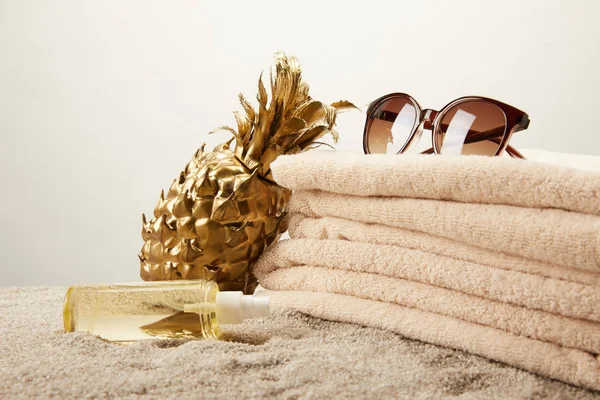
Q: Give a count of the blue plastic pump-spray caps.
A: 0